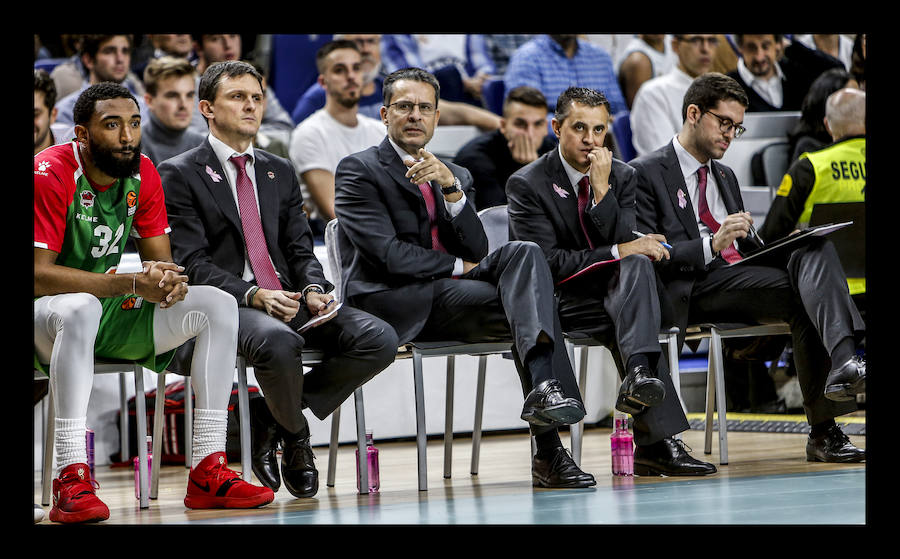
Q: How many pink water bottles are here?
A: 3